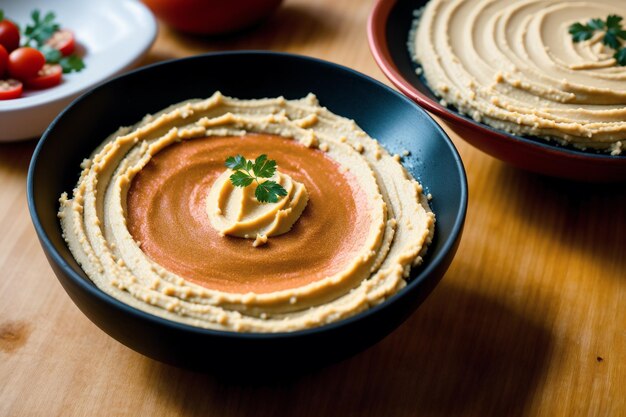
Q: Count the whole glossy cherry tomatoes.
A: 3